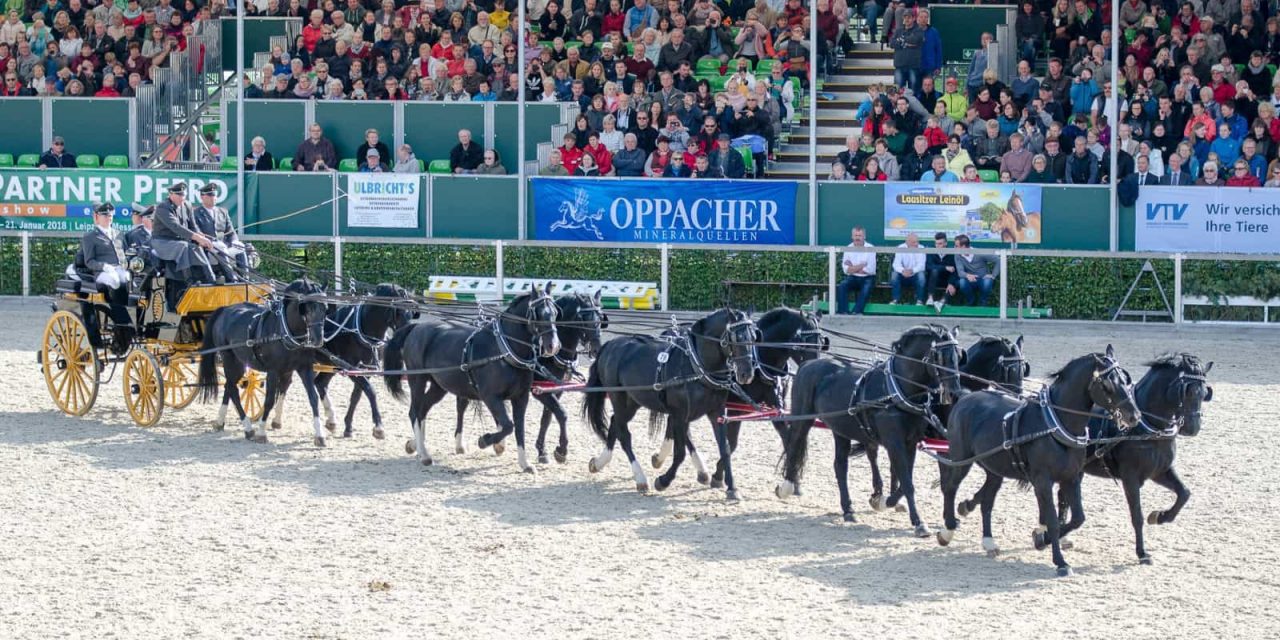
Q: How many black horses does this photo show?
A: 10